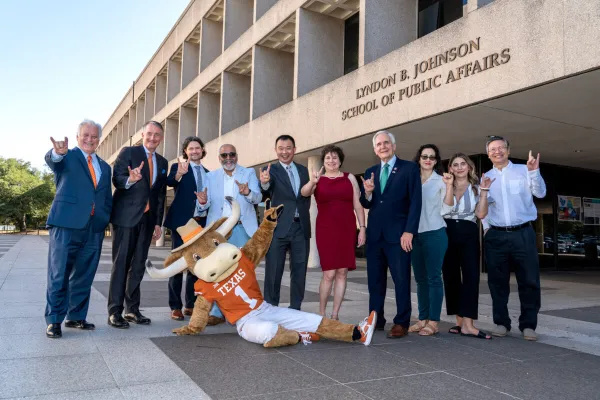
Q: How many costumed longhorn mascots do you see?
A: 1